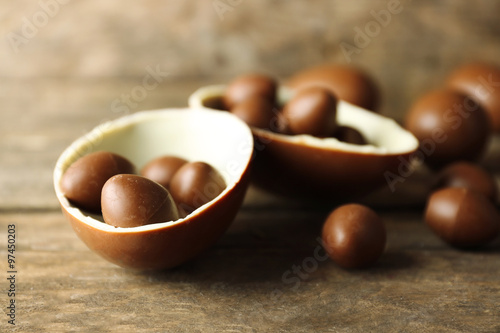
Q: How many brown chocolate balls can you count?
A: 14